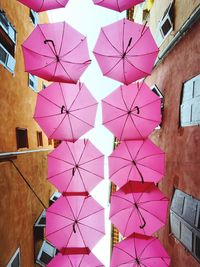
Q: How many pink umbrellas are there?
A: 12